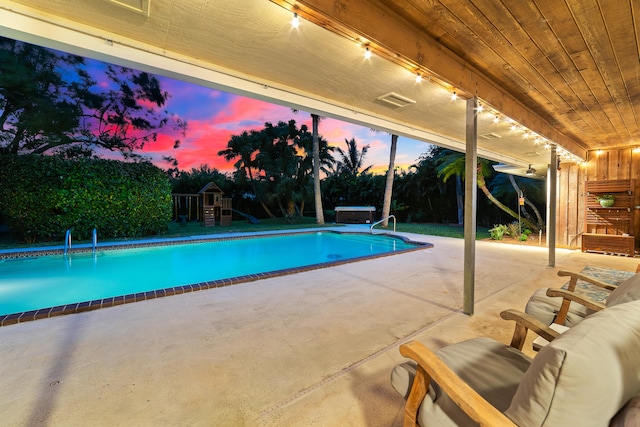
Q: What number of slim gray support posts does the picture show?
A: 2